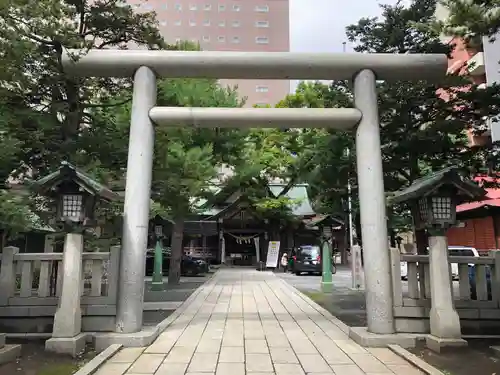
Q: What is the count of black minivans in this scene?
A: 1